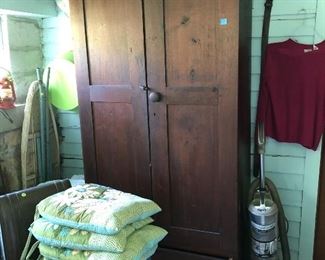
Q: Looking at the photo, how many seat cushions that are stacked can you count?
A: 3